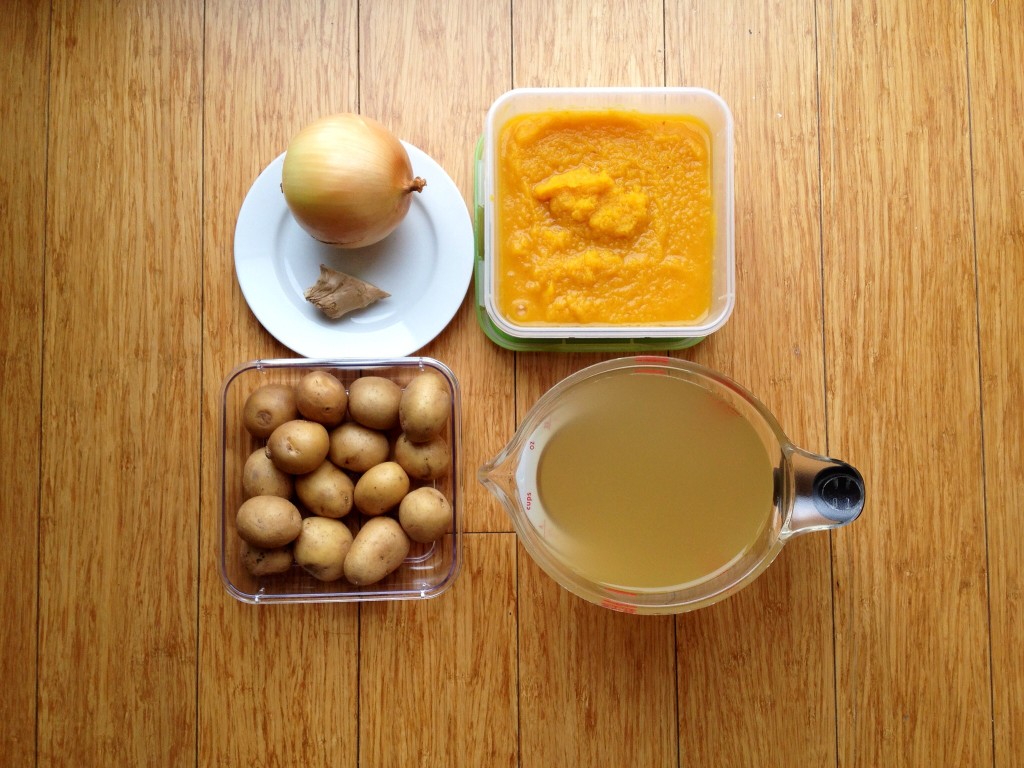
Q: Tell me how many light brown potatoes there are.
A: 15